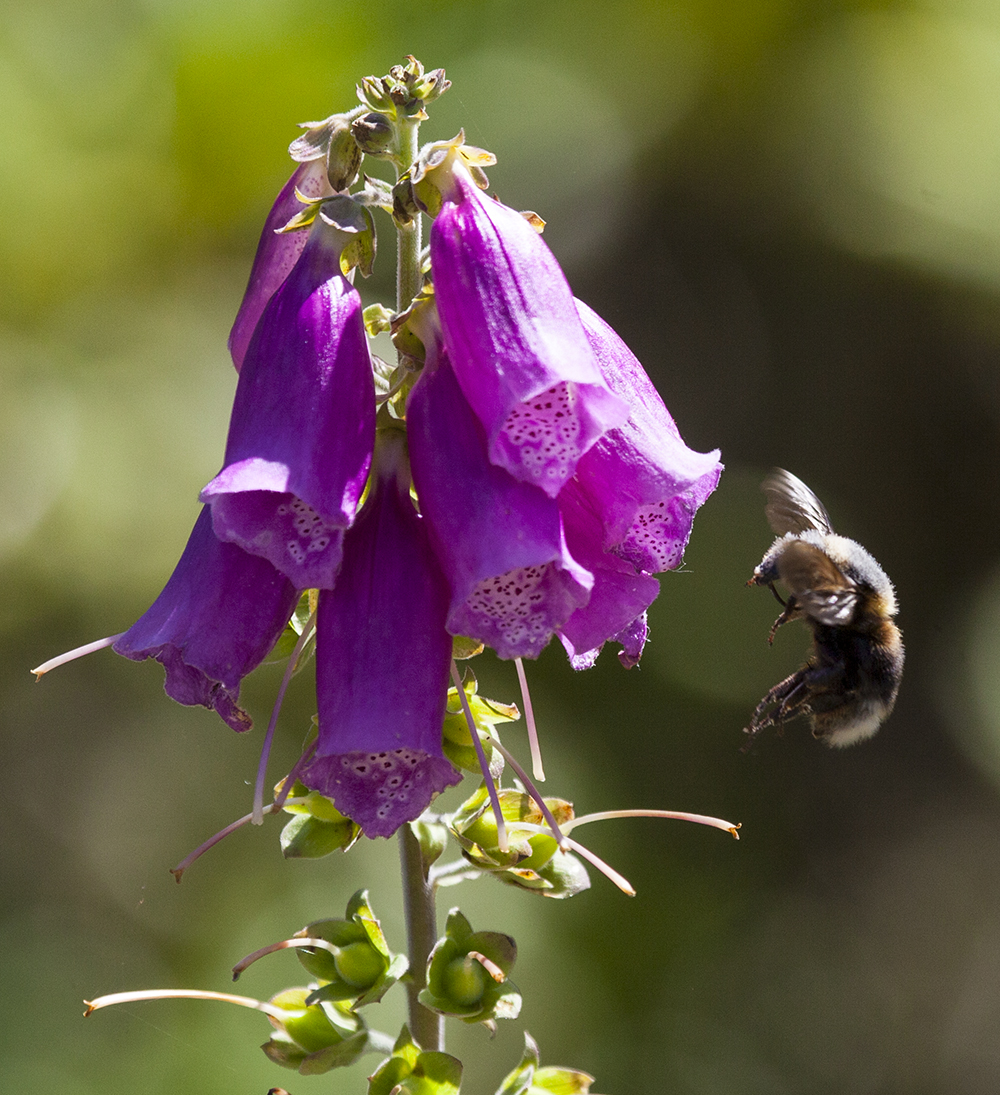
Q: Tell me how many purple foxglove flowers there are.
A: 8